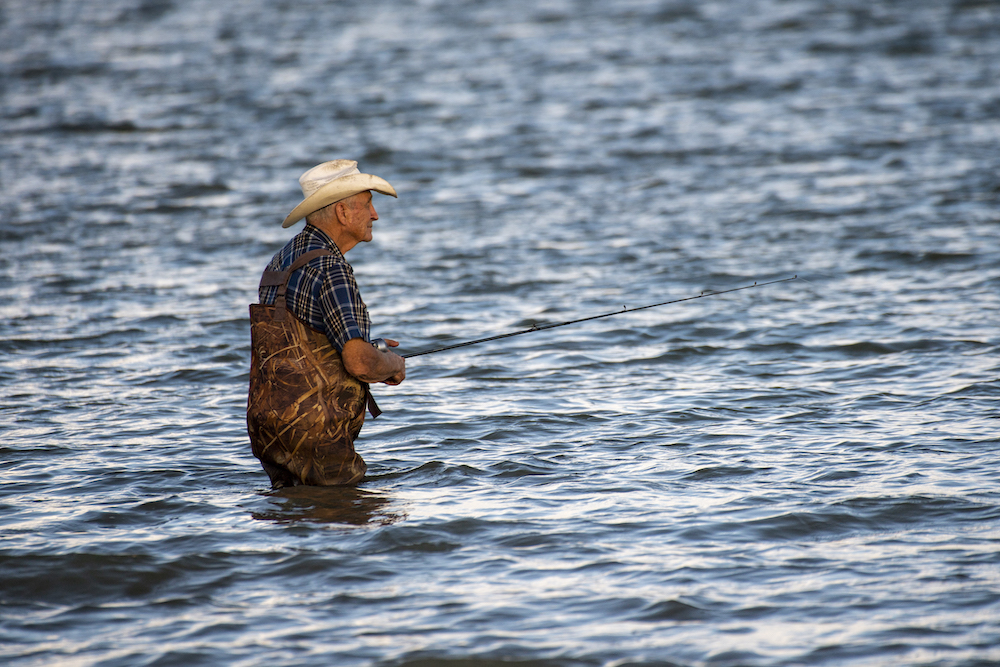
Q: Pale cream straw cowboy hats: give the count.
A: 1